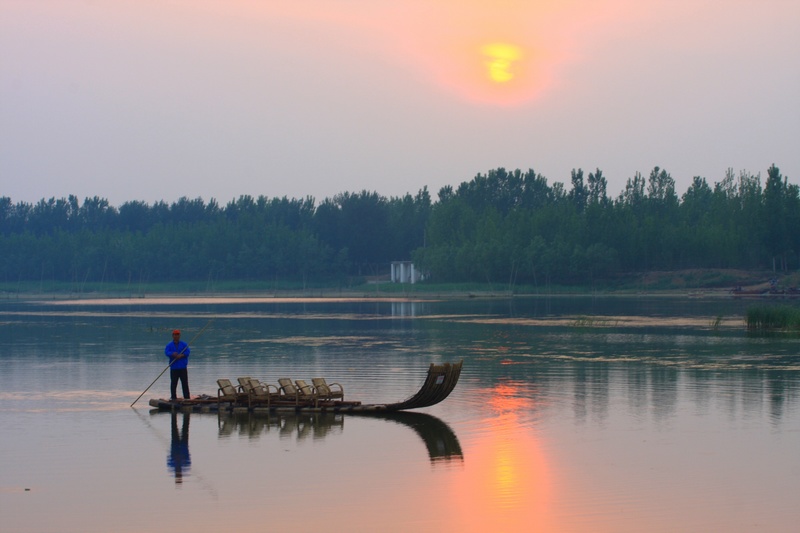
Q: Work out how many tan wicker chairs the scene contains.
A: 6